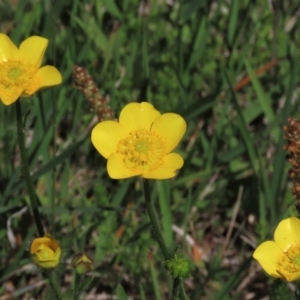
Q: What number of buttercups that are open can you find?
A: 3